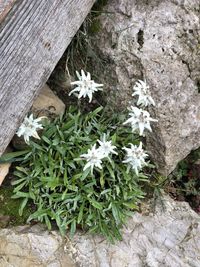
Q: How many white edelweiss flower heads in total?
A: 7